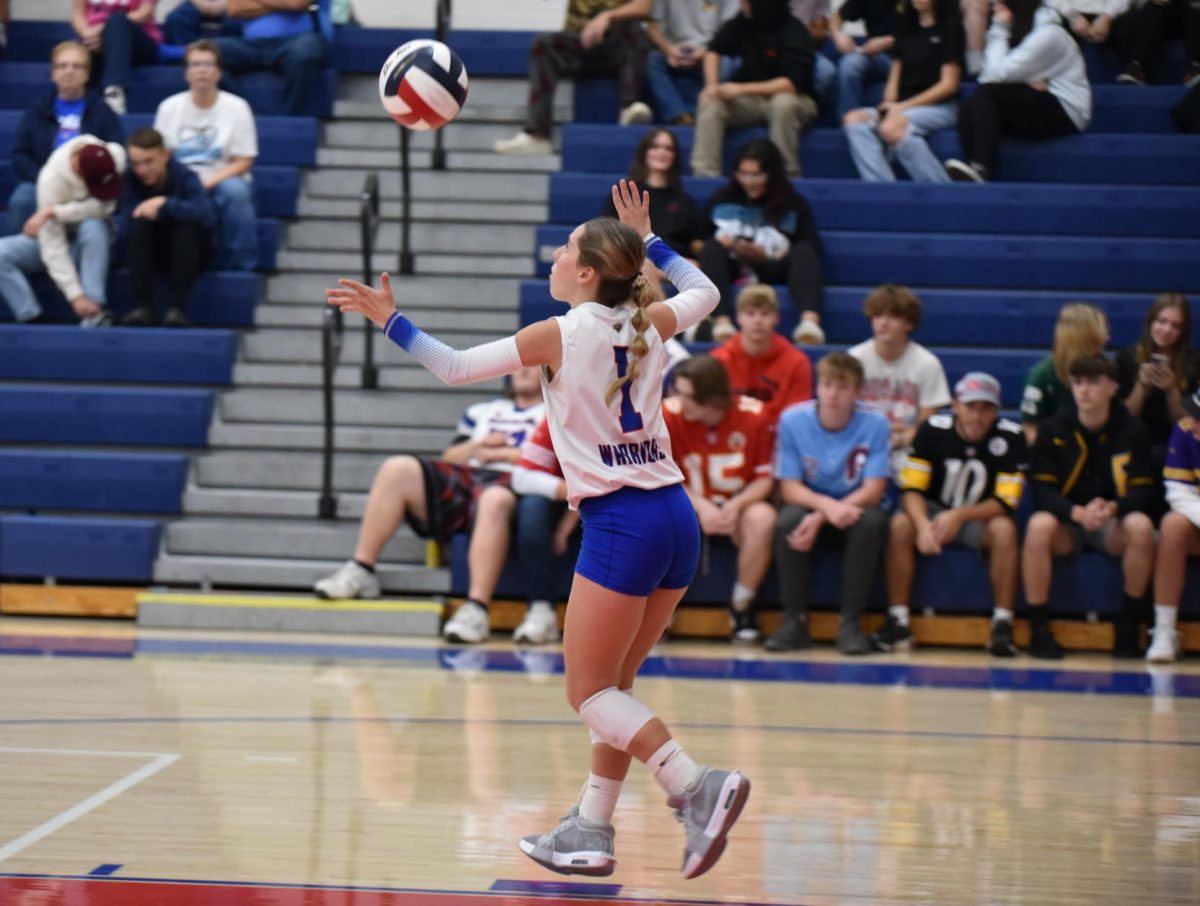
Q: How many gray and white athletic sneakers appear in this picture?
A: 2